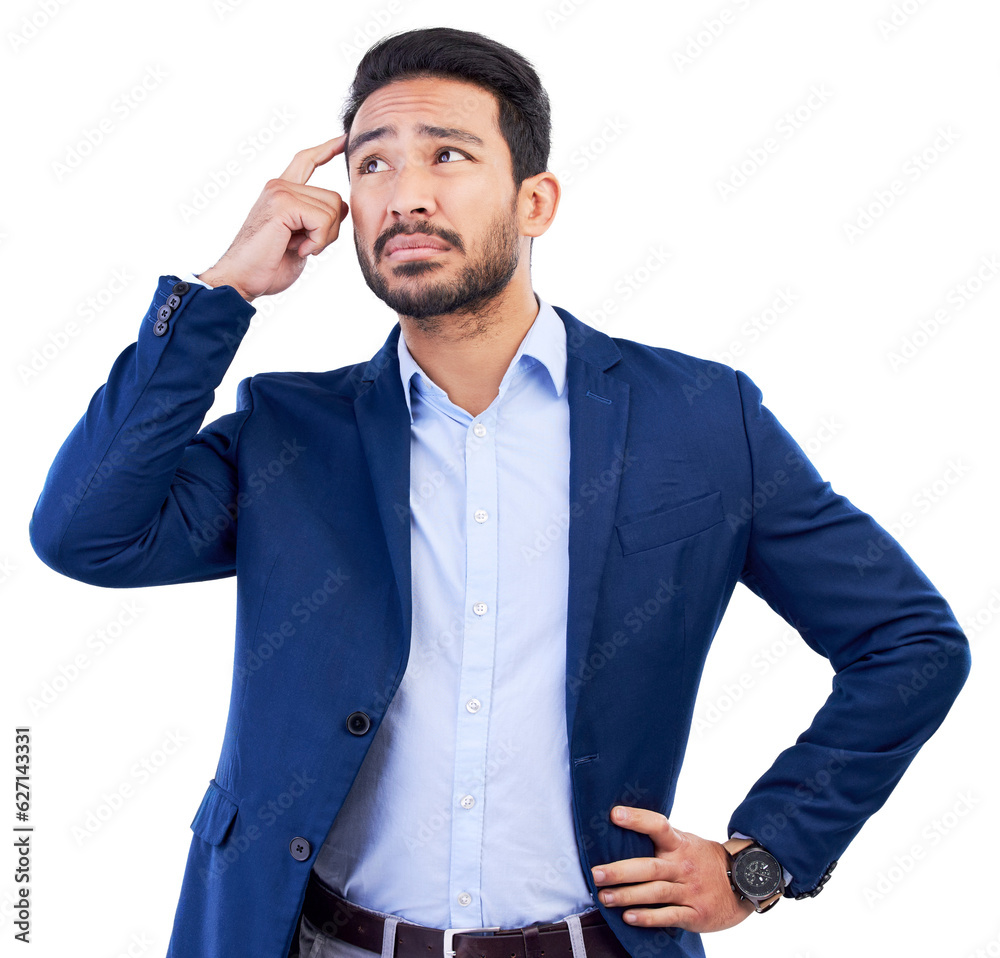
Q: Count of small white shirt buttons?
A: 6